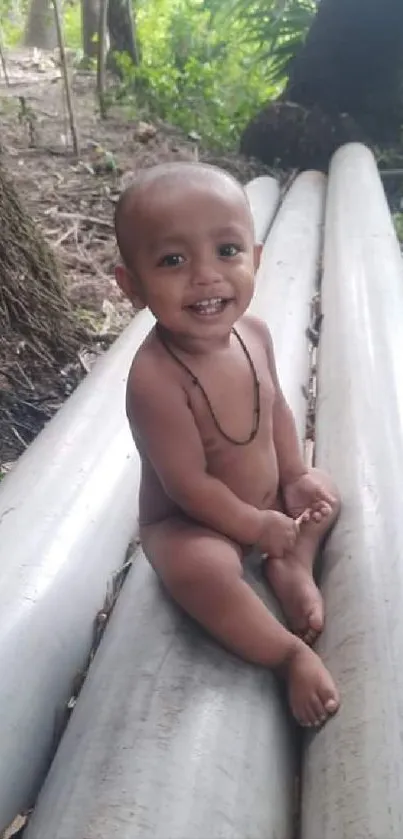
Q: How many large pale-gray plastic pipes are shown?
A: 3